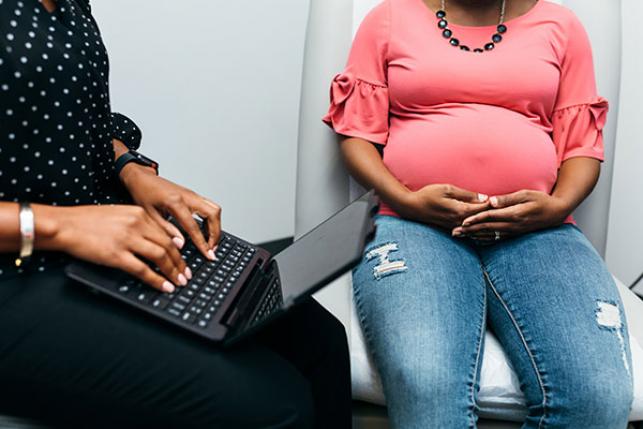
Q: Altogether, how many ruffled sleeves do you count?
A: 2